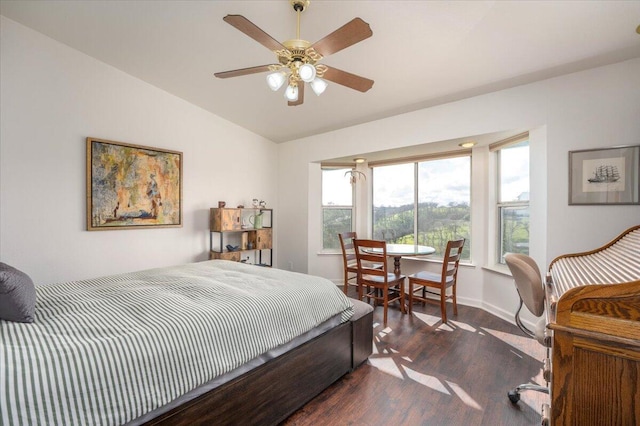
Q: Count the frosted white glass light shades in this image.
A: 4